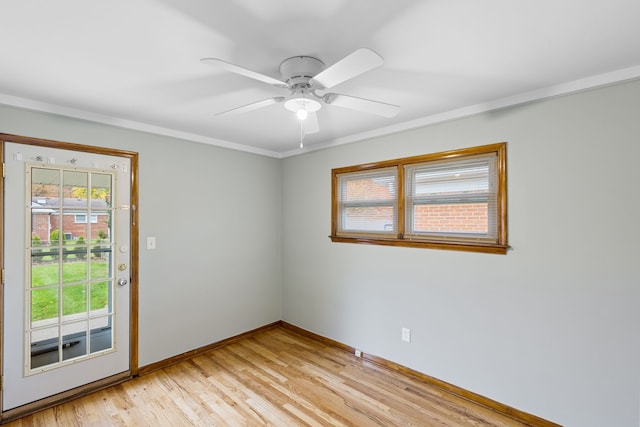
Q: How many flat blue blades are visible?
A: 0